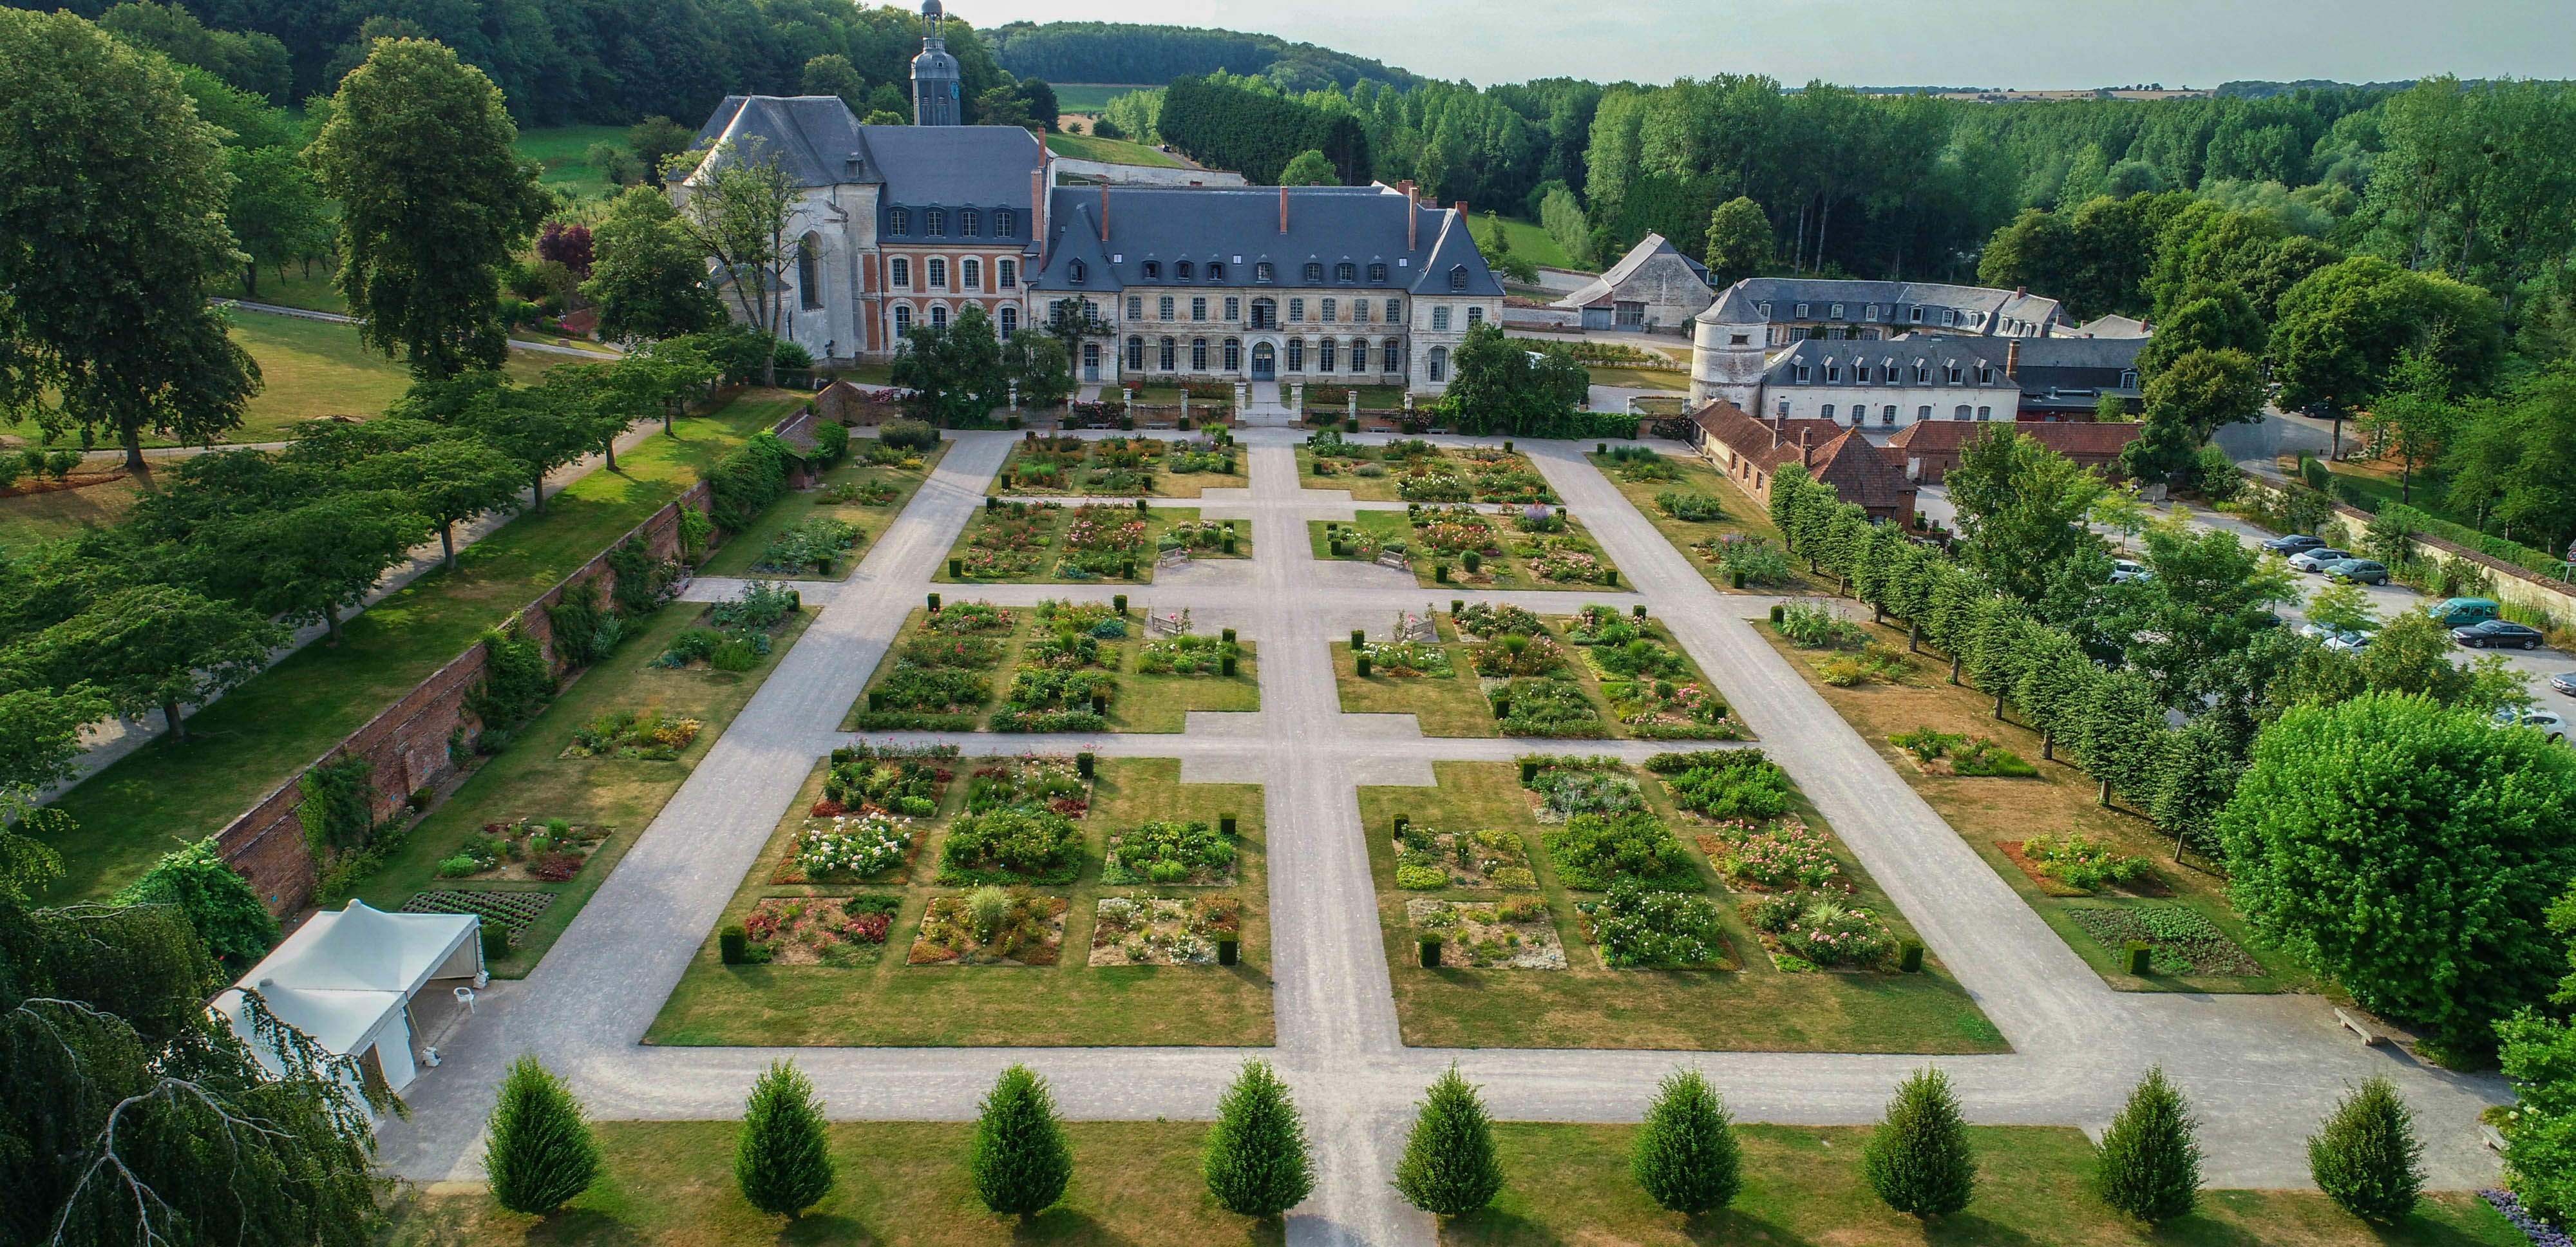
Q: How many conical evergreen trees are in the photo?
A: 9